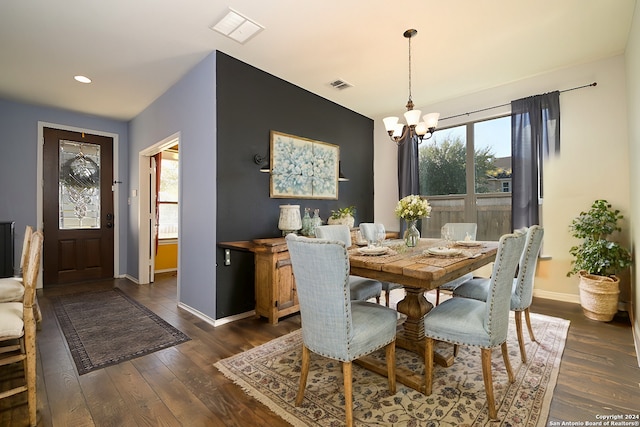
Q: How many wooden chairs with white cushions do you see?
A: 2